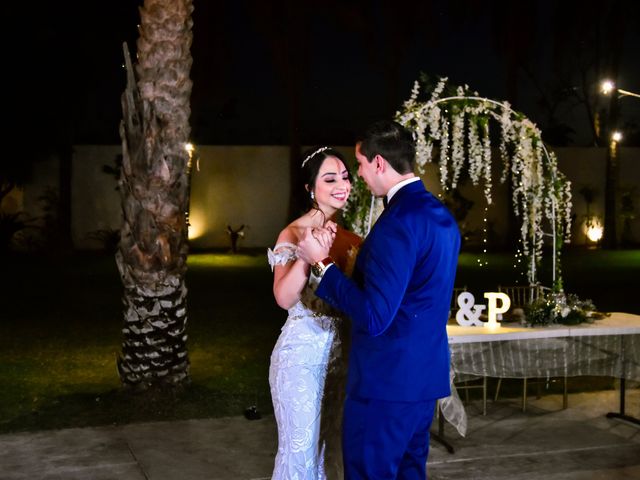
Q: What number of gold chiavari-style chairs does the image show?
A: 2